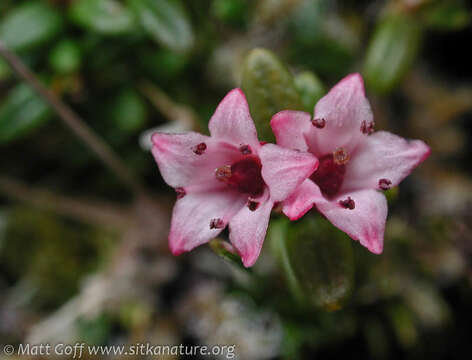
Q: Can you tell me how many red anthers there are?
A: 9